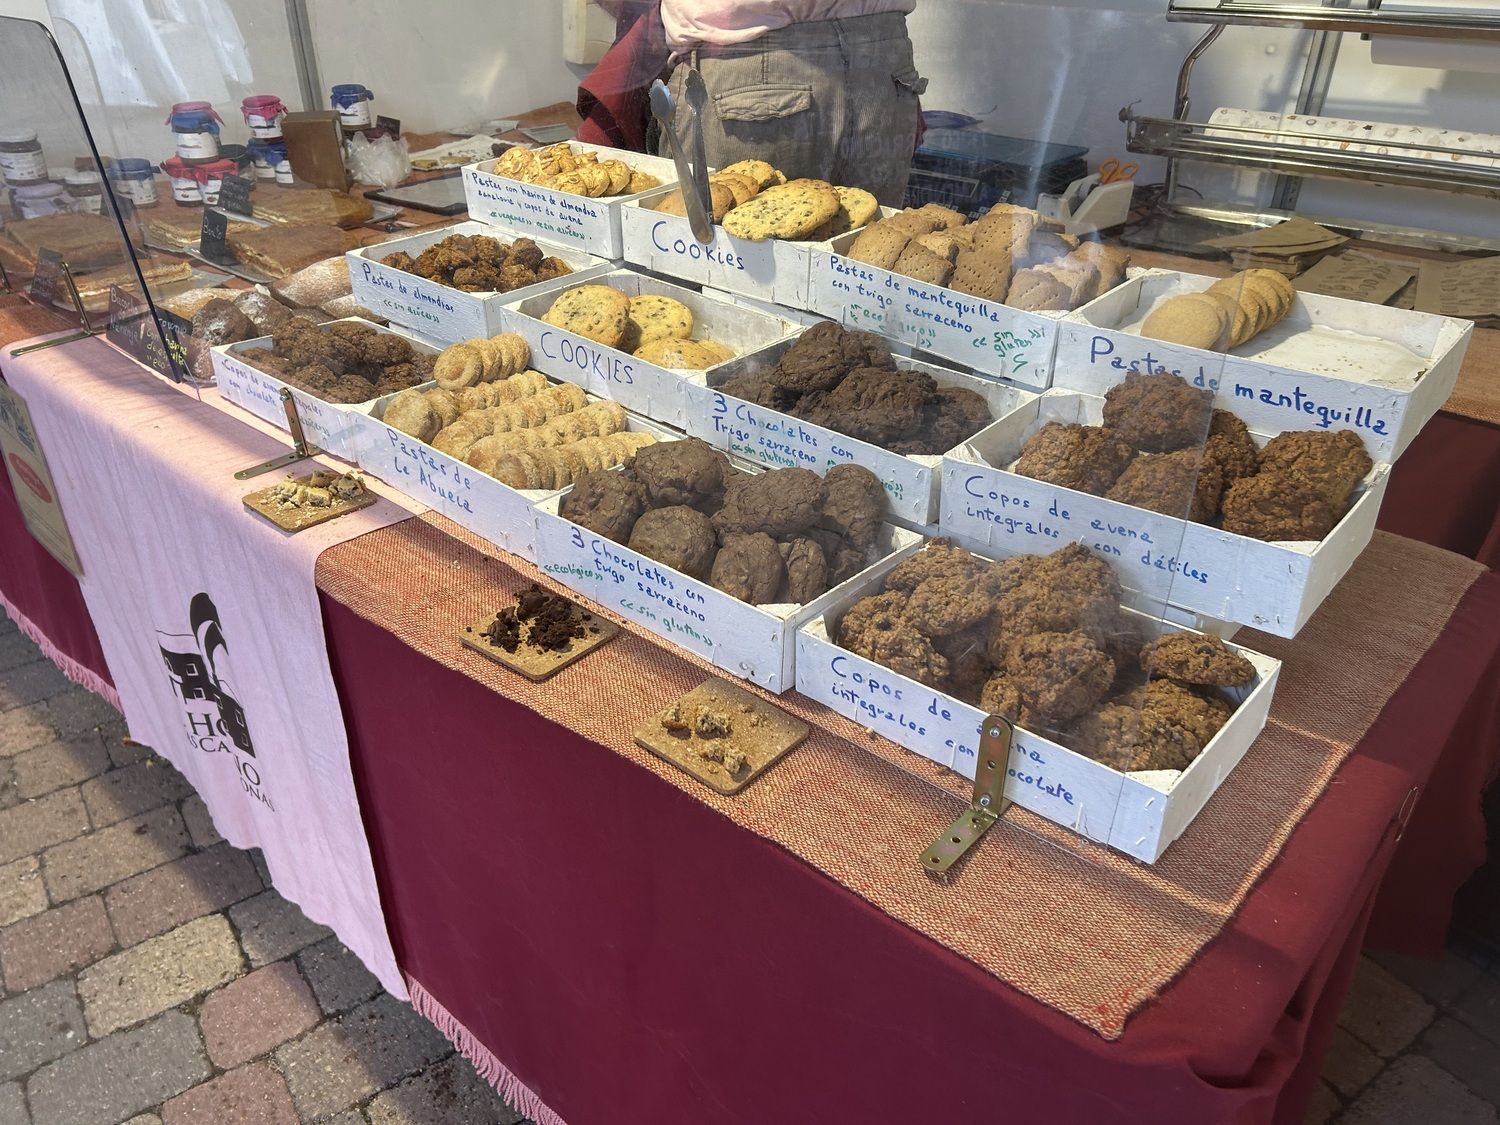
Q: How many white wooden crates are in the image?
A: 12